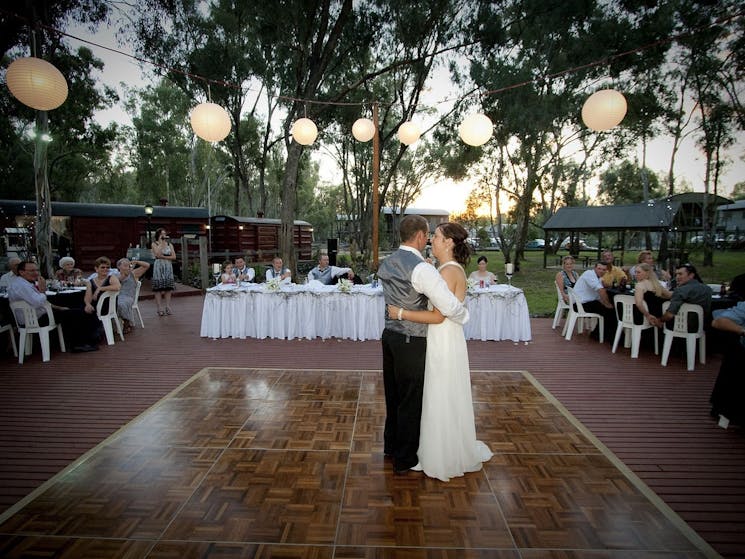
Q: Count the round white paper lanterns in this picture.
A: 7